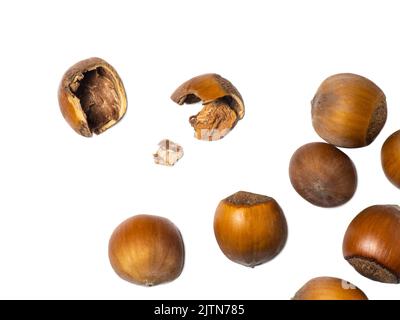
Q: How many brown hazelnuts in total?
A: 7